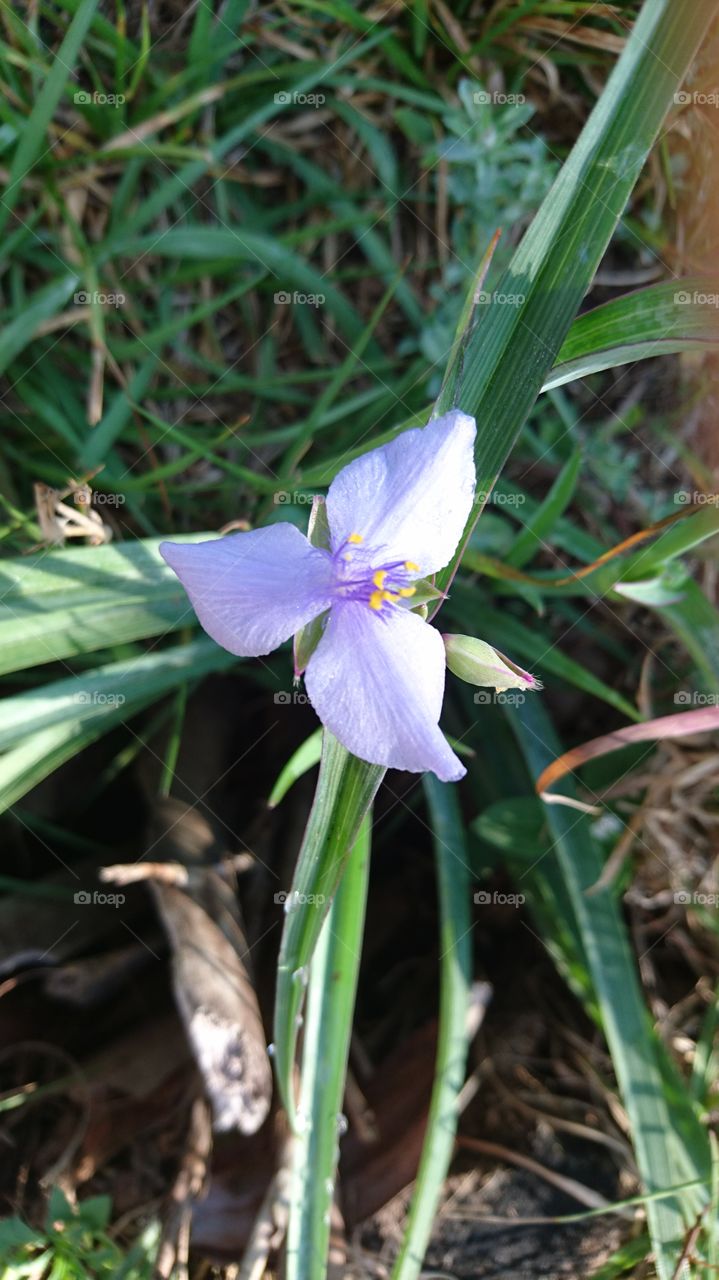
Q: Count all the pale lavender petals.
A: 3